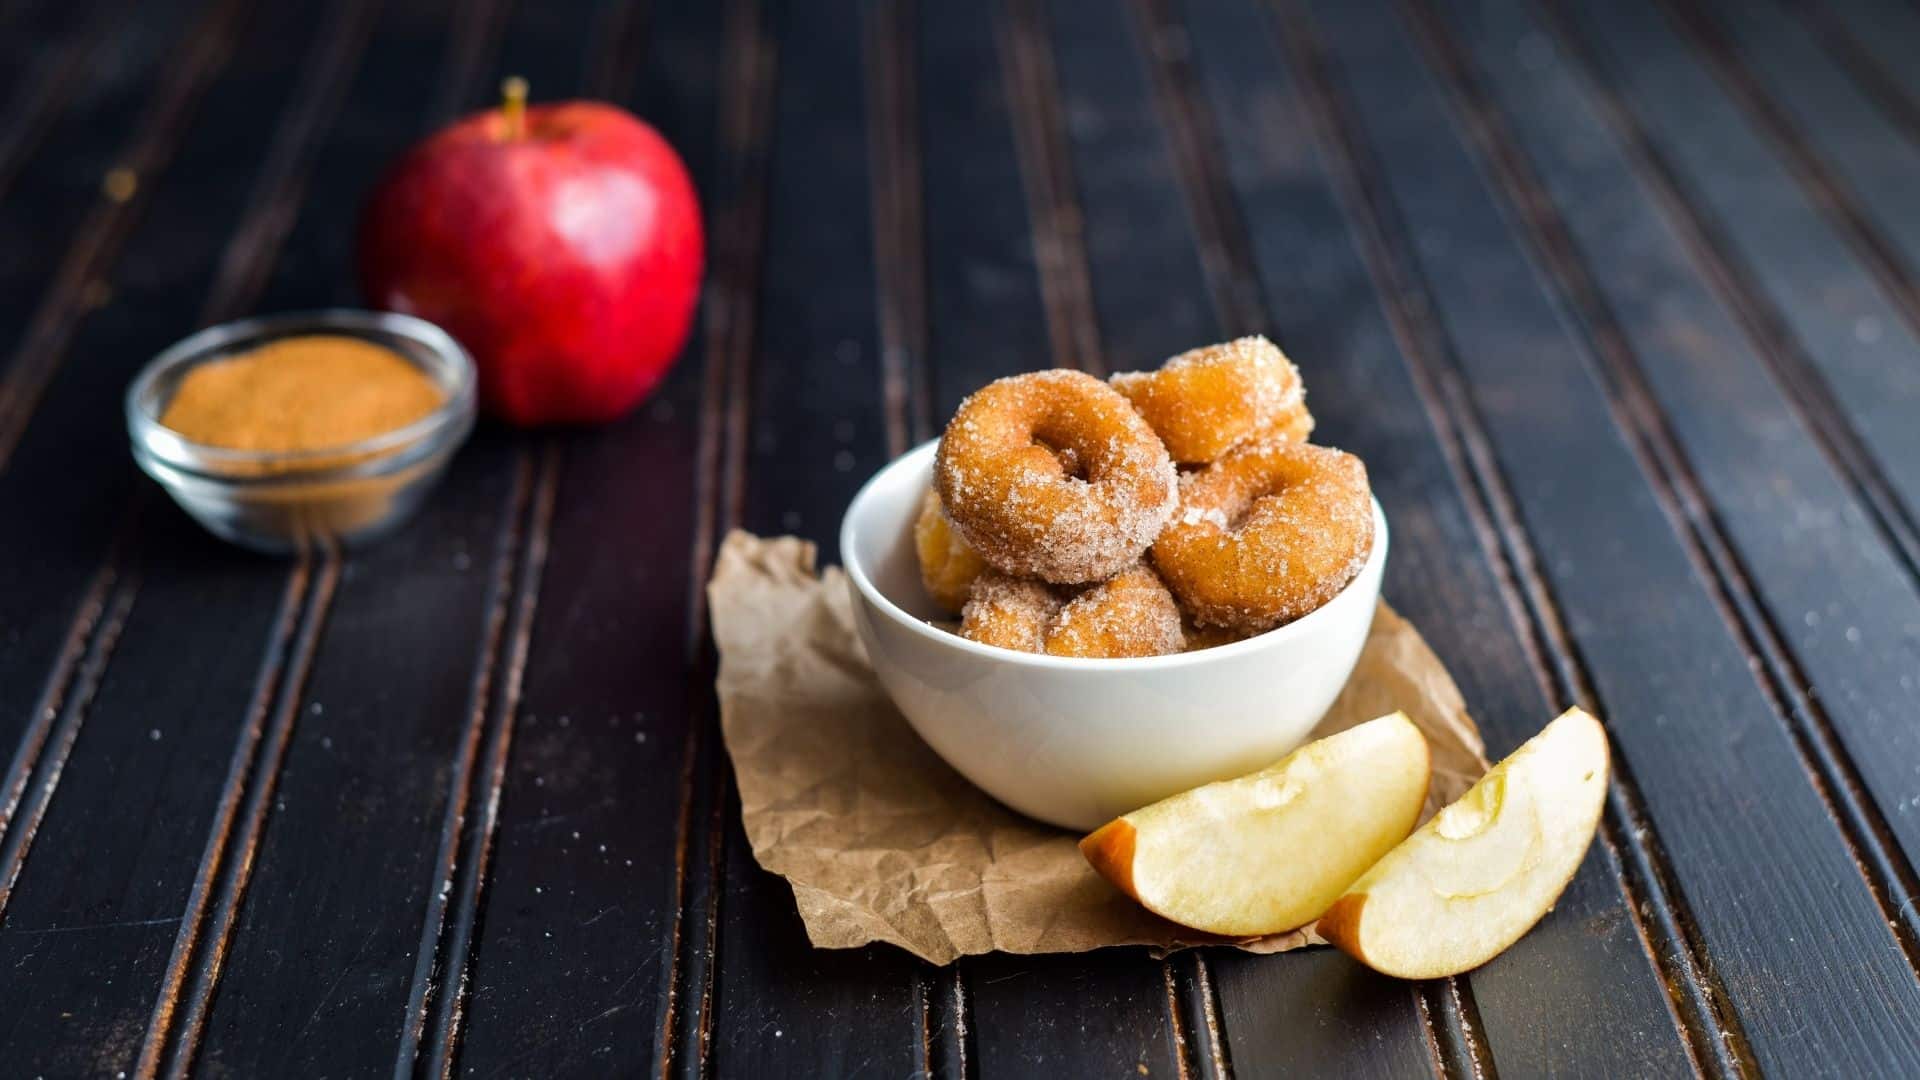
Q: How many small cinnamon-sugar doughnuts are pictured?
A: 6